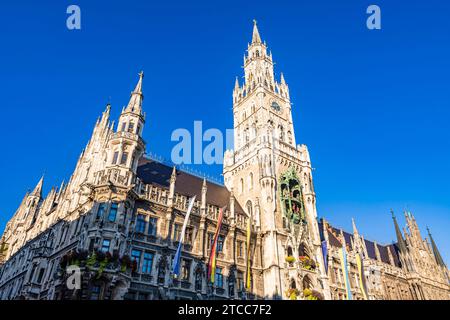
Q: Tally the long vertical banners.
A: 6